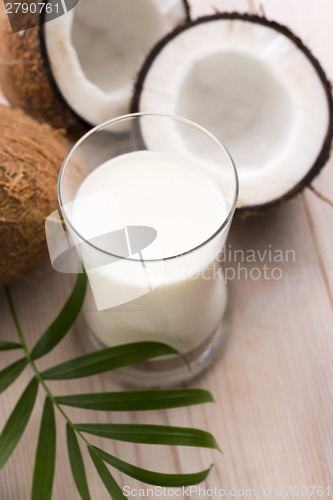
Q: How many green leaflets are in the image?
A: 11